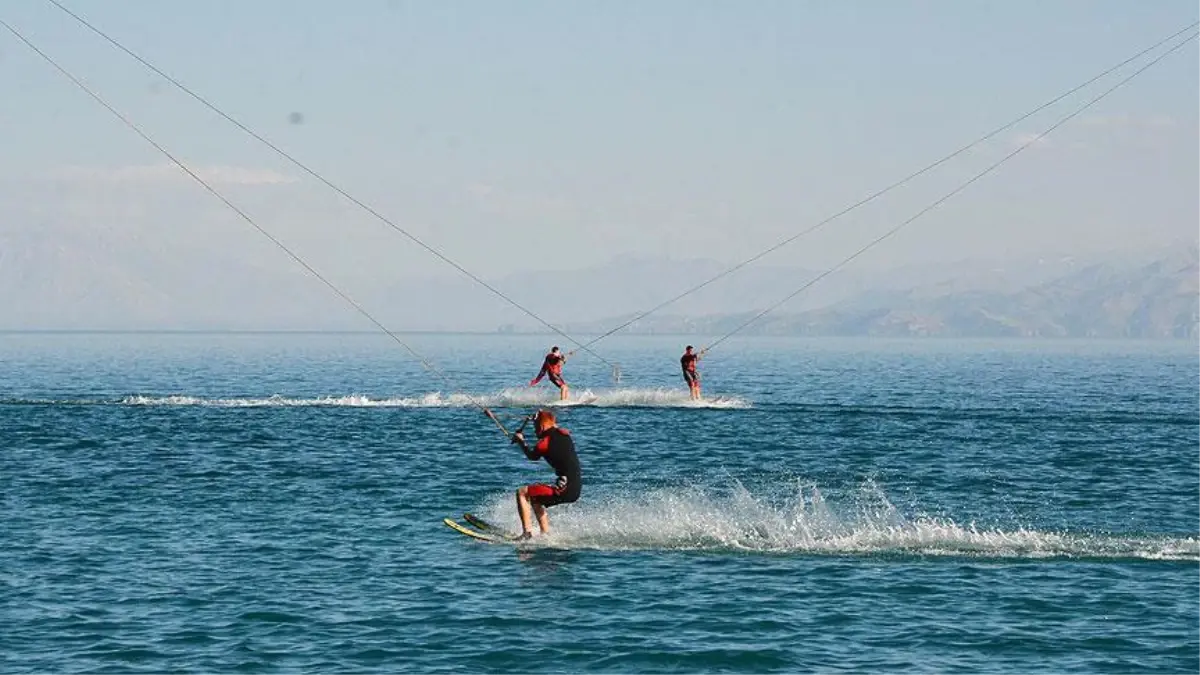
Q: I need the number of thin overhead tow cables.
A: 4